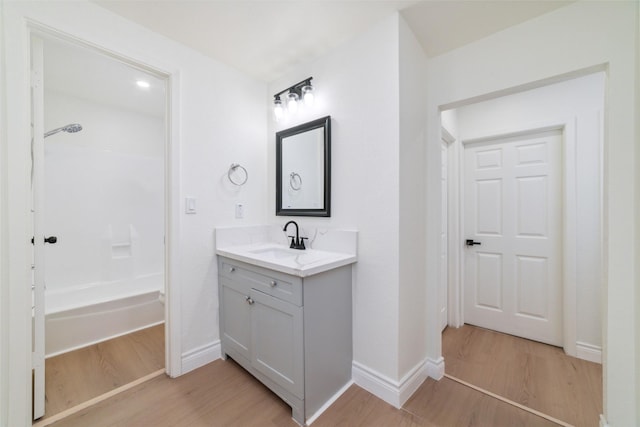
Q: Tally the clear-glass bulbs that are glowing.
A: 3